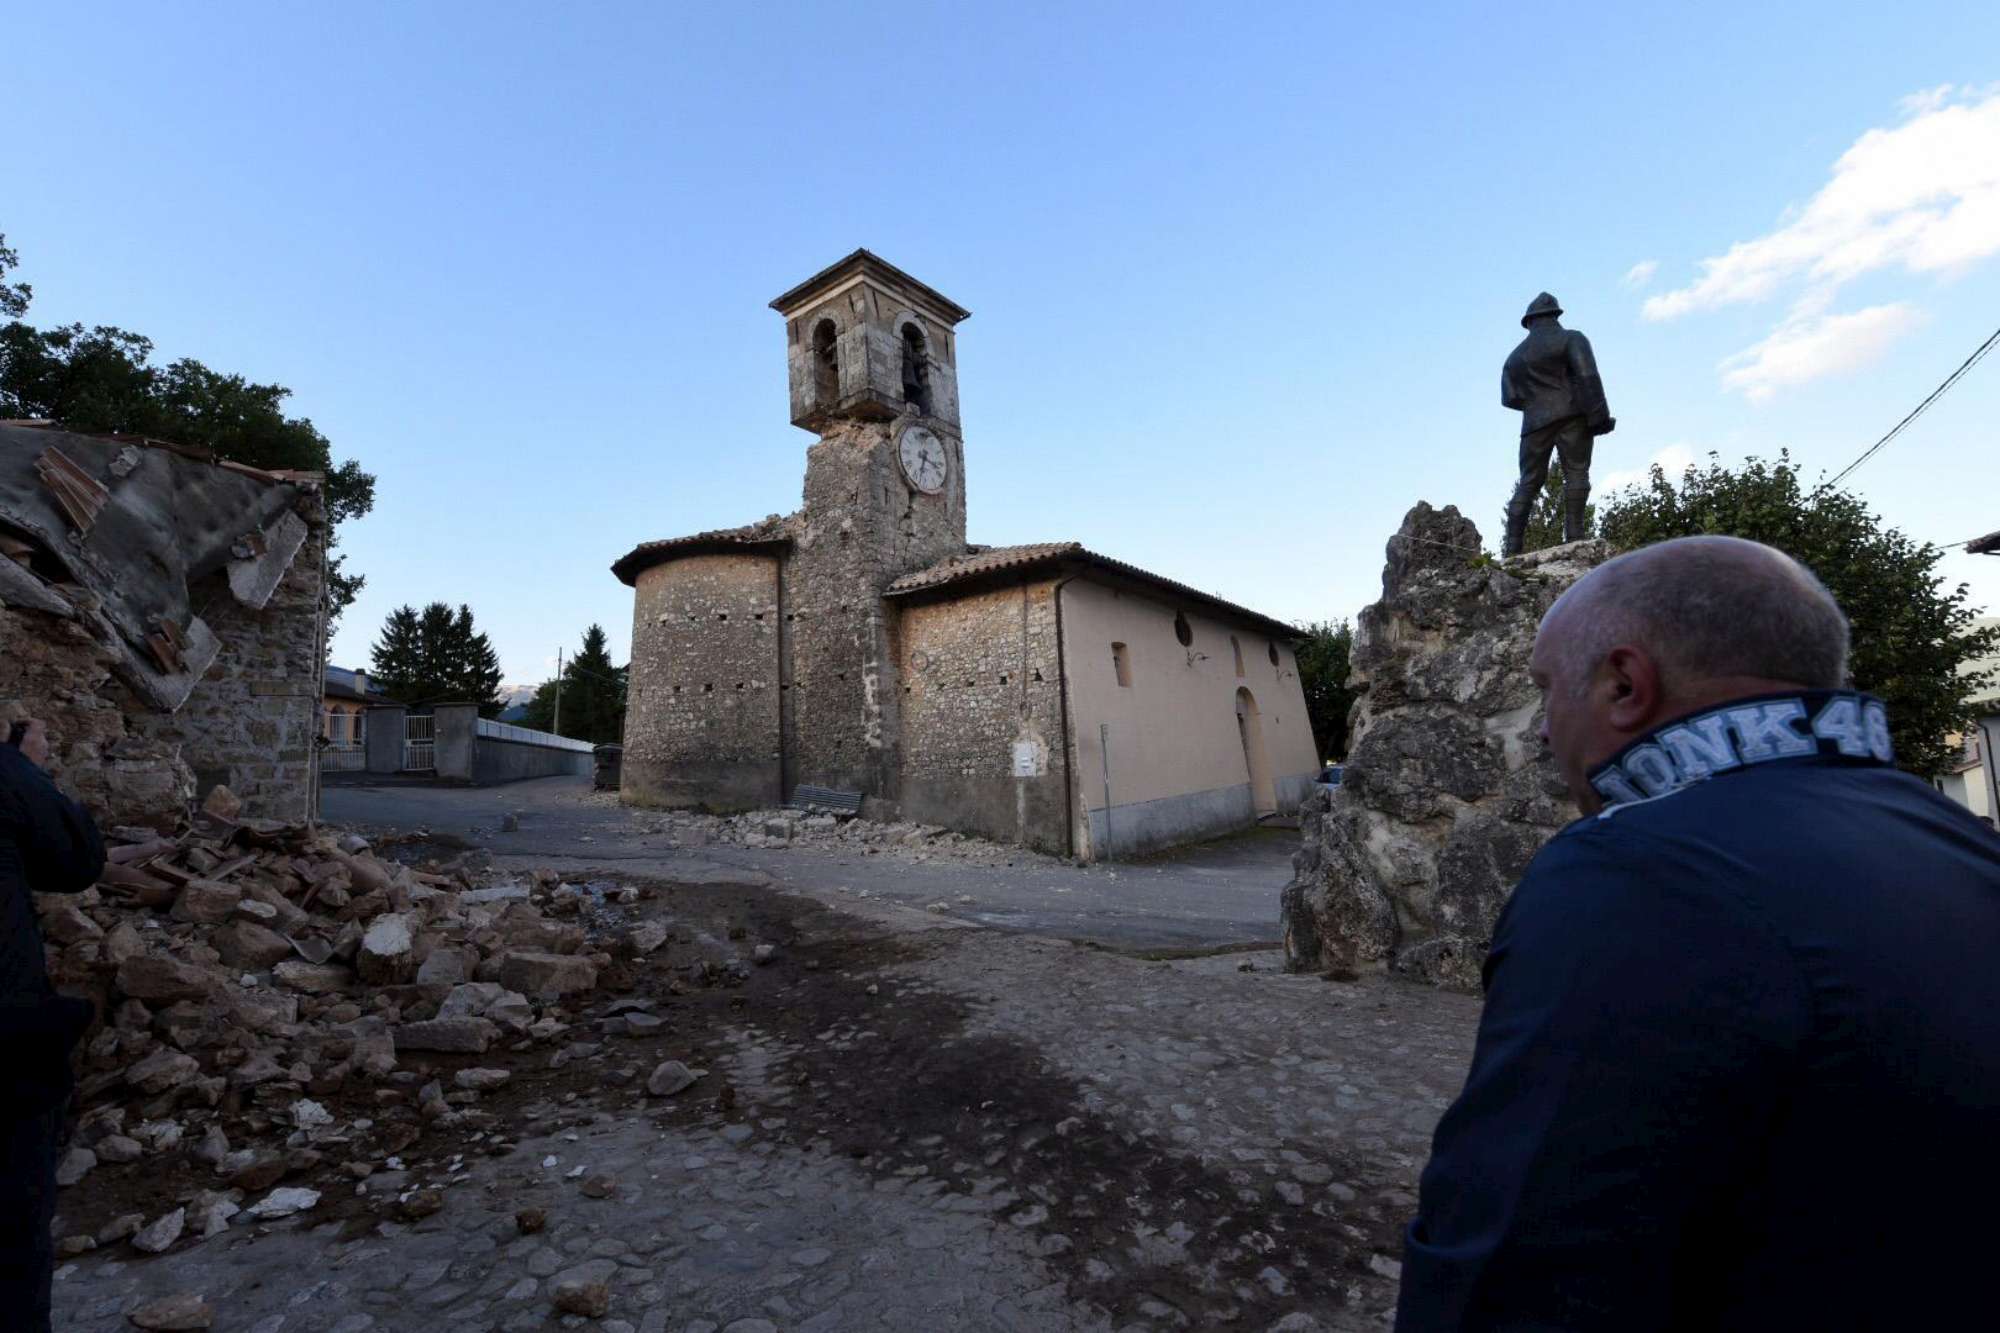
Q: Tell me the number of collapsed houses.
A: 1